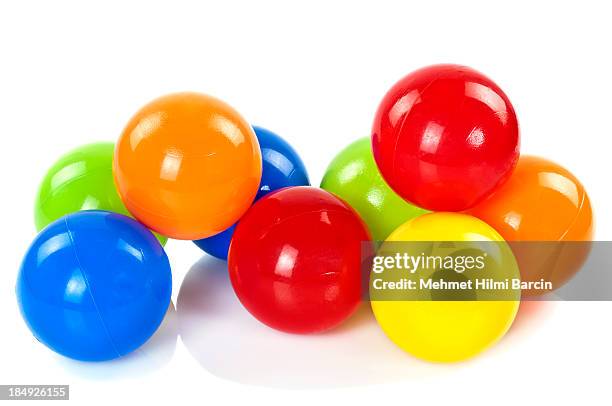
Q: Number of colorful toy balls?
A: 9